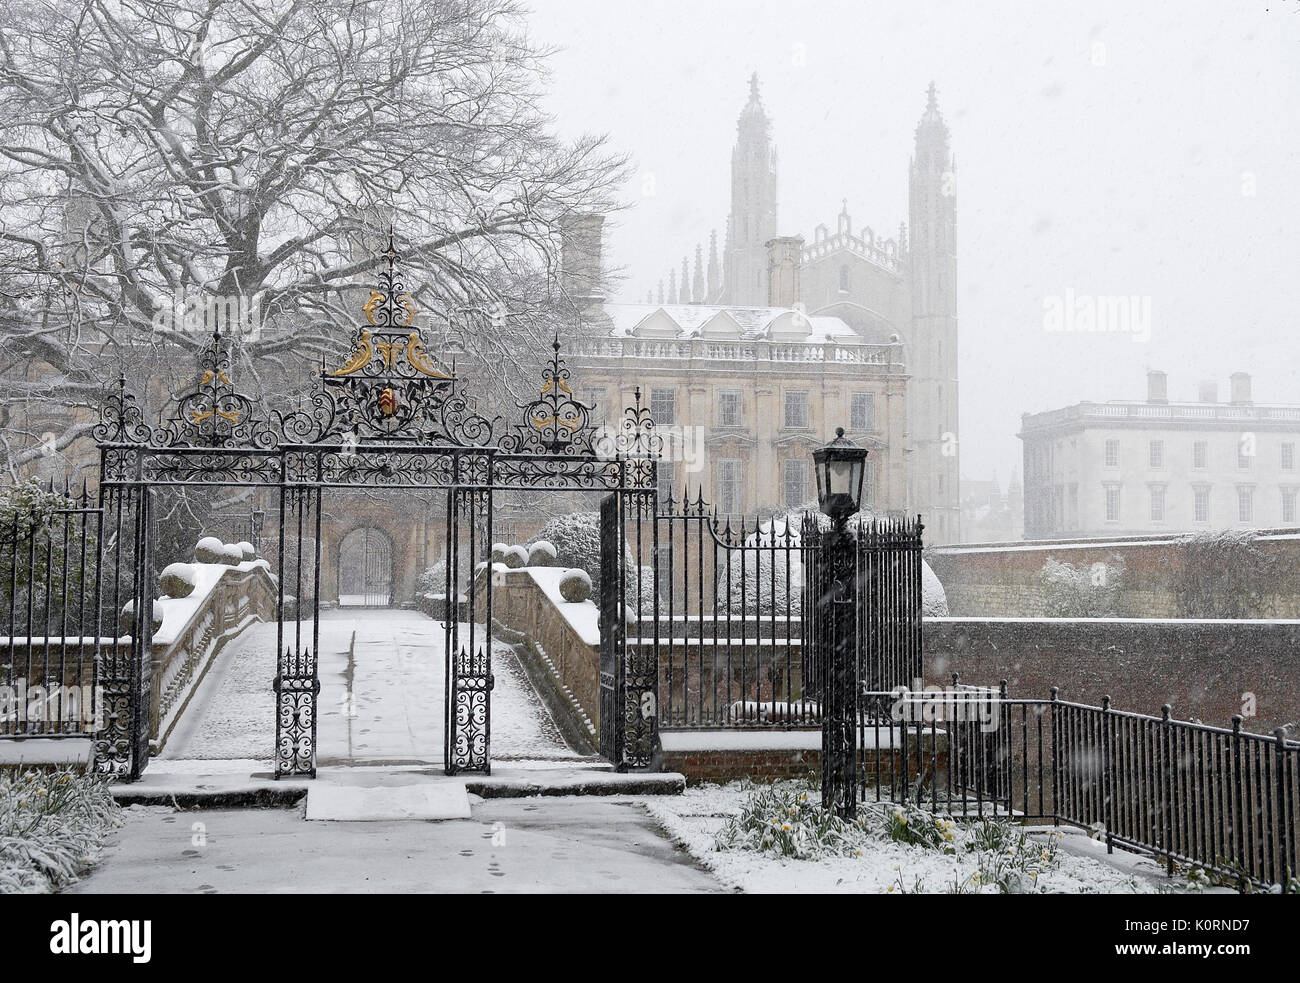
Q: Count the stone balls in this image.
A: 10